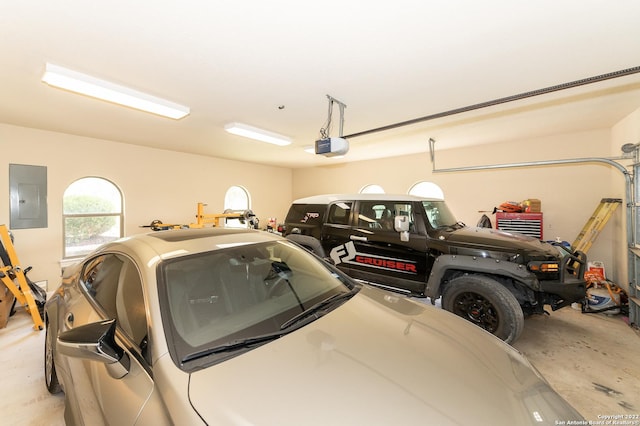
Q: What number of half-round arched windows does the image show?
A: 4